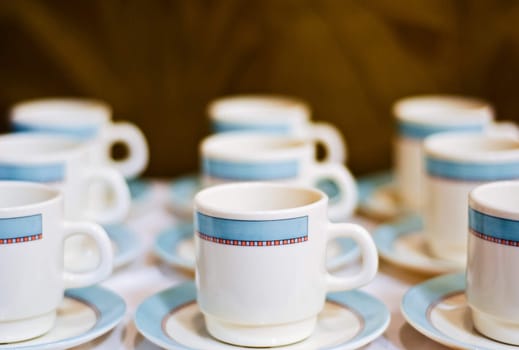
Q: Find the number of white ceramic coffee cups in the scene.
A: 9